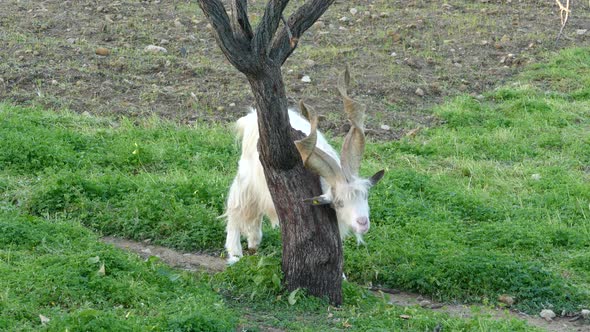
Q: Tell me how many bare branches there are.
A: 4